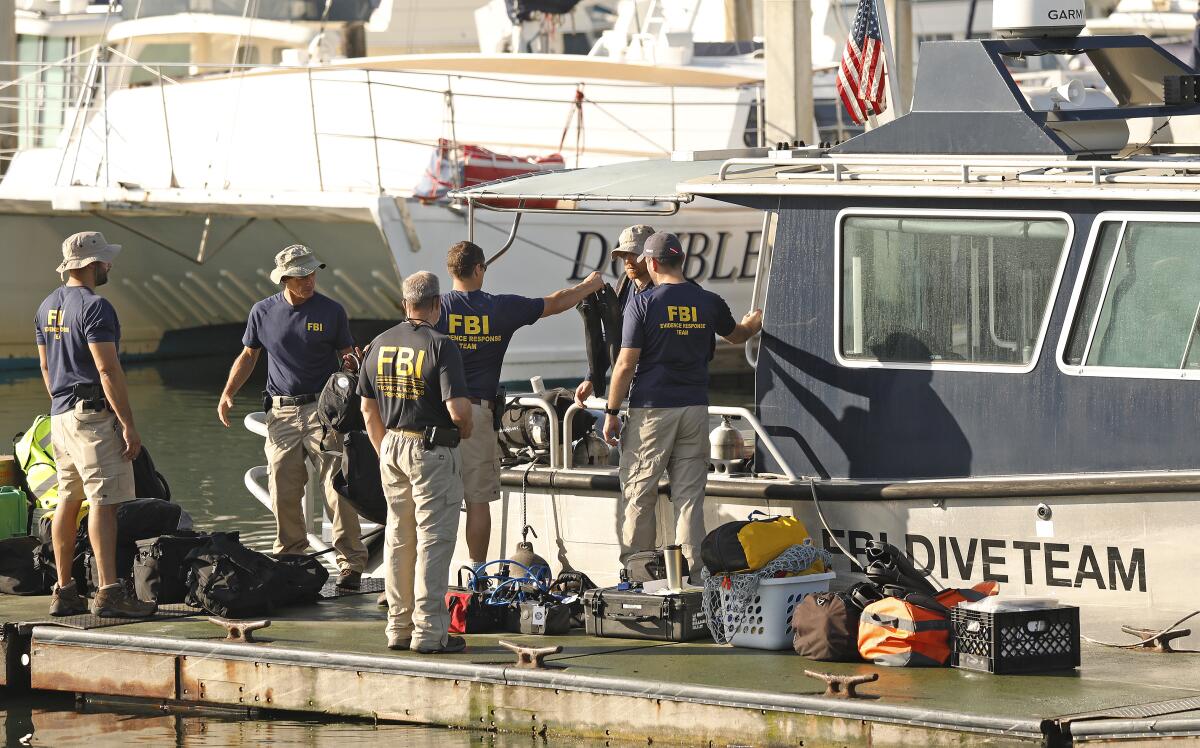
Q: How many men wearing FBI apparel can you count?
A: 5